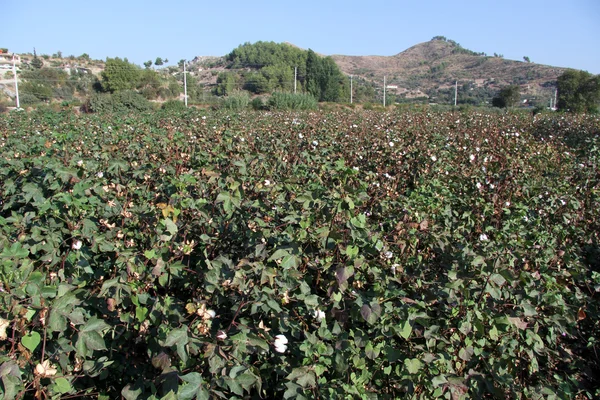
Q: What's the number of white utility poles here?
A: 7